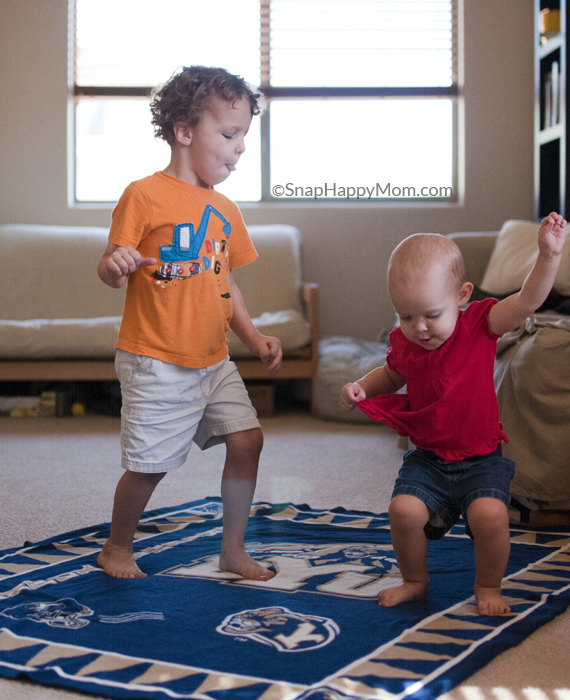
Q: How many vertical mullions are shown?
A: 1